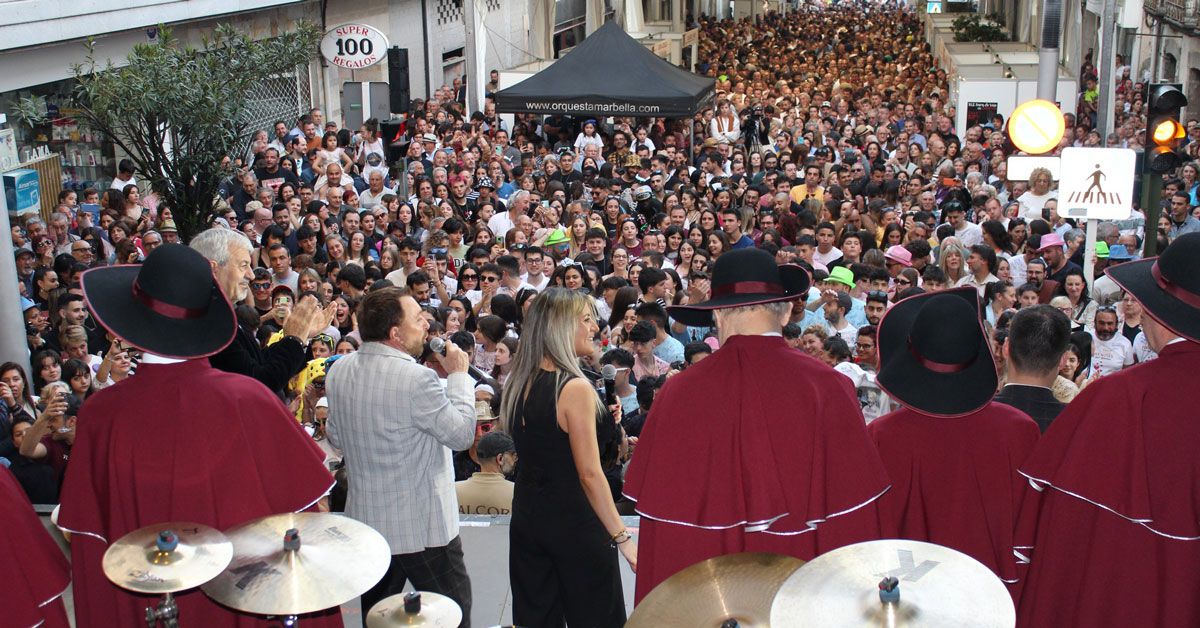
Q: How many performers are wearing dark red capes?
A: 5